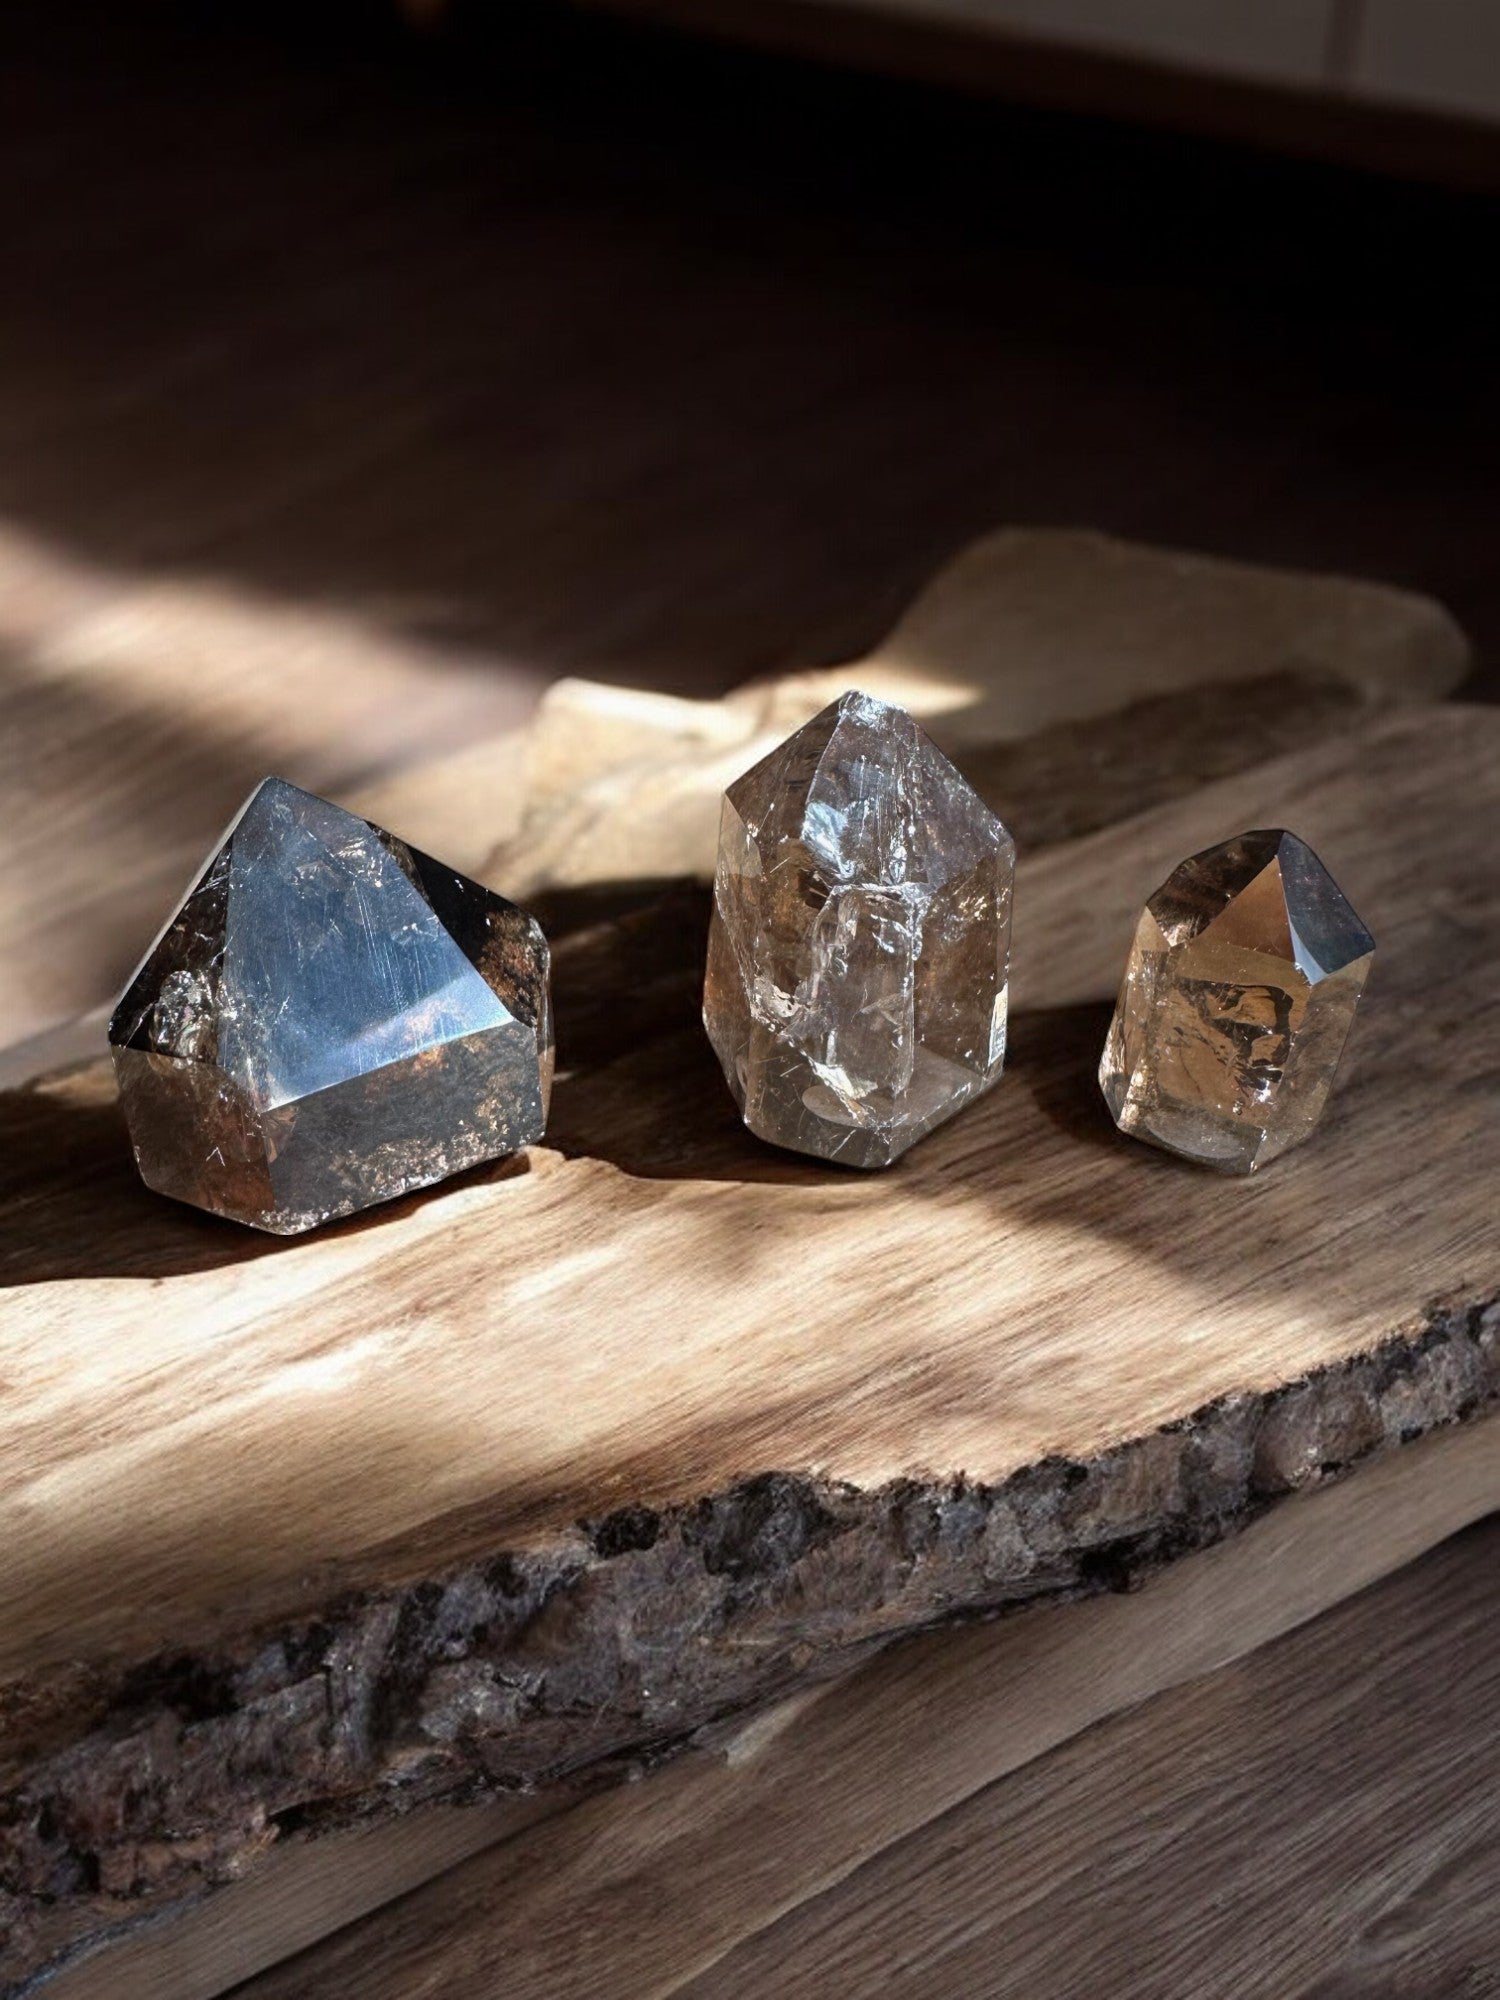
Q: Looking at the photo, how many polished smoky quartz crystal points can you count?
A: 3